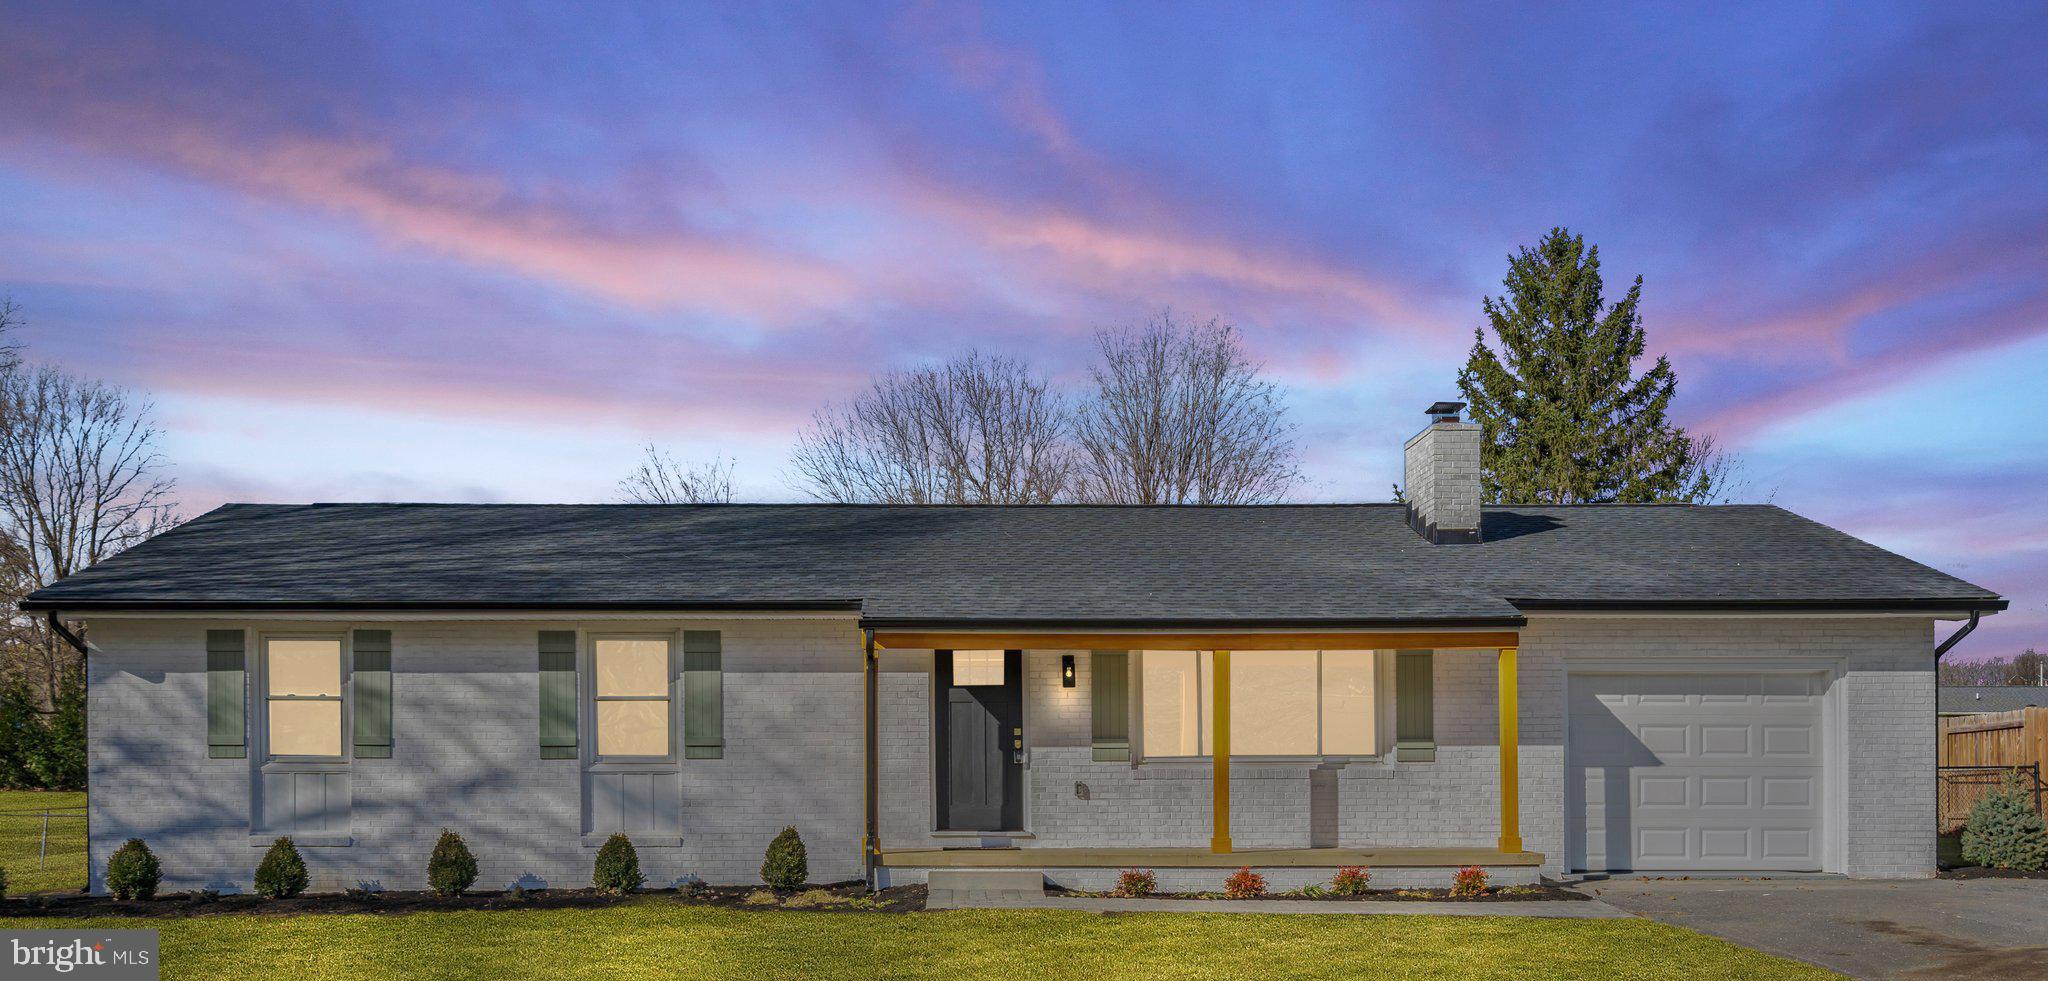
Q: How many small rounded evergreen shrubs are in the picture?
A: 5